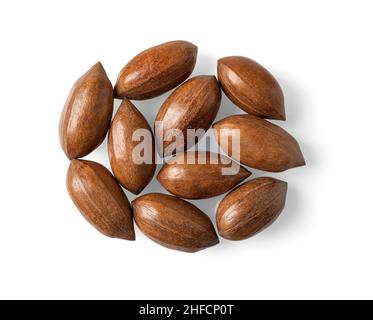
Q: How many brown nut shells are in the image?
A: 10